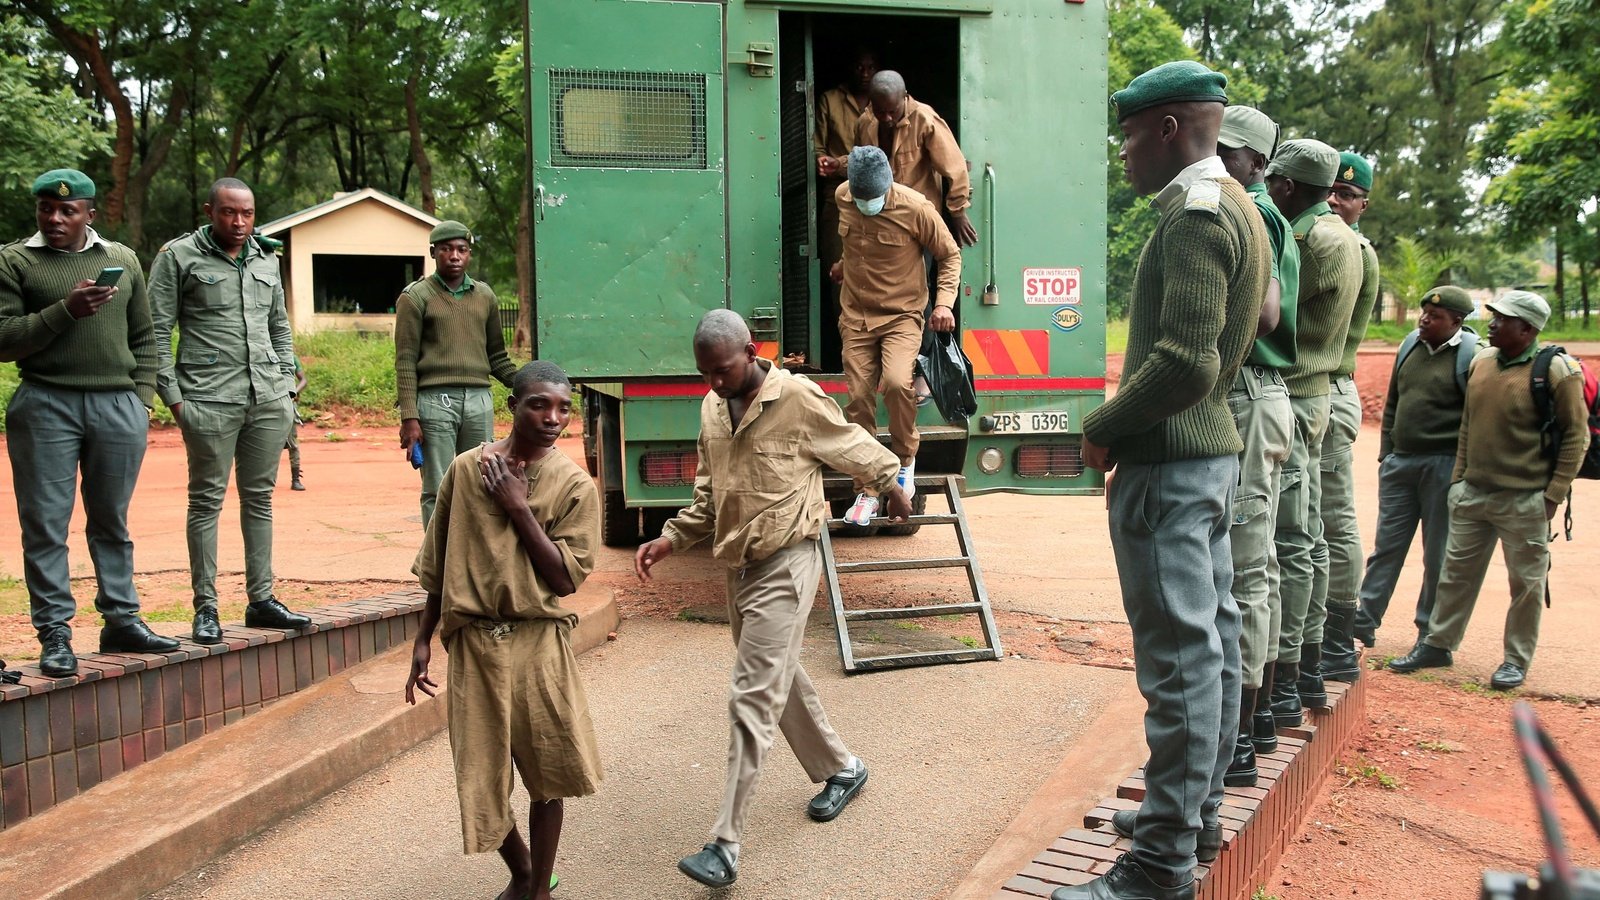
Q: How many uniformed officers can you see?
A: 9